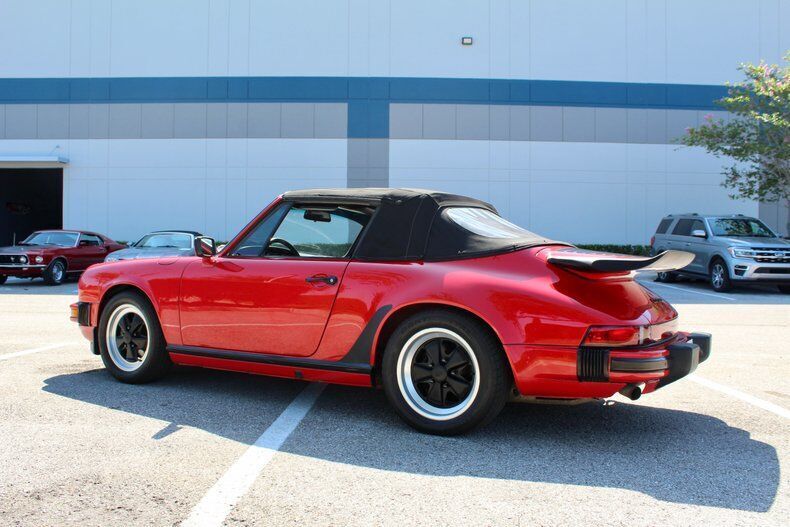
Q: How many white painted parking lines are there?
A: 4